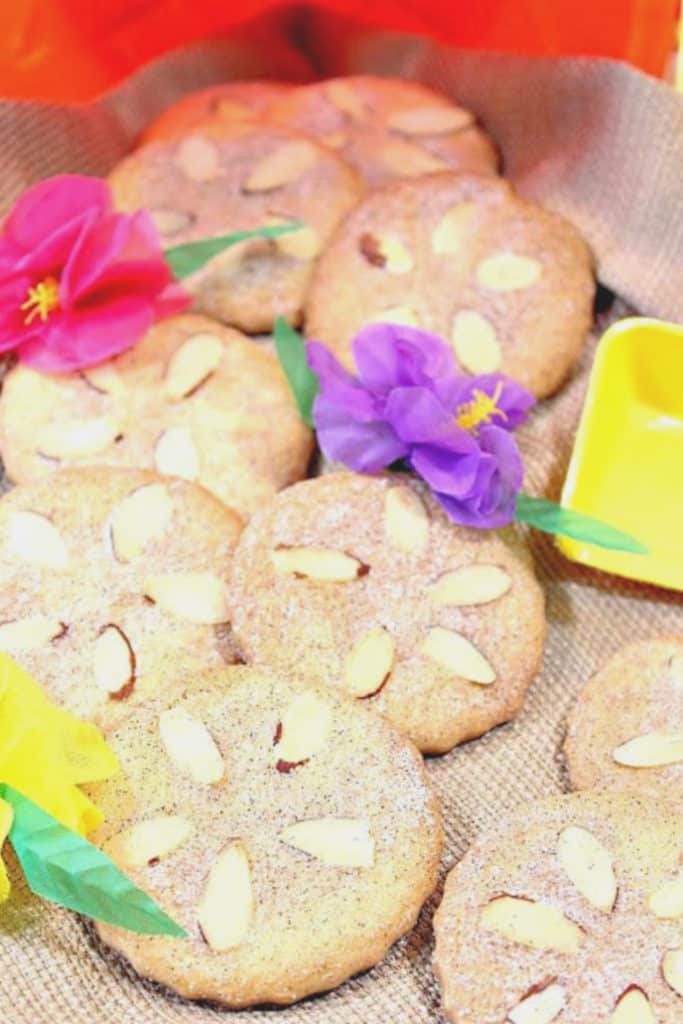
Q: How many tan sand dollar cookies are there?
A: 10